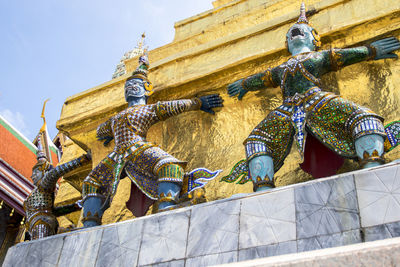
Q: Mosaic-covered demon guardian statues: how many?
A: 3